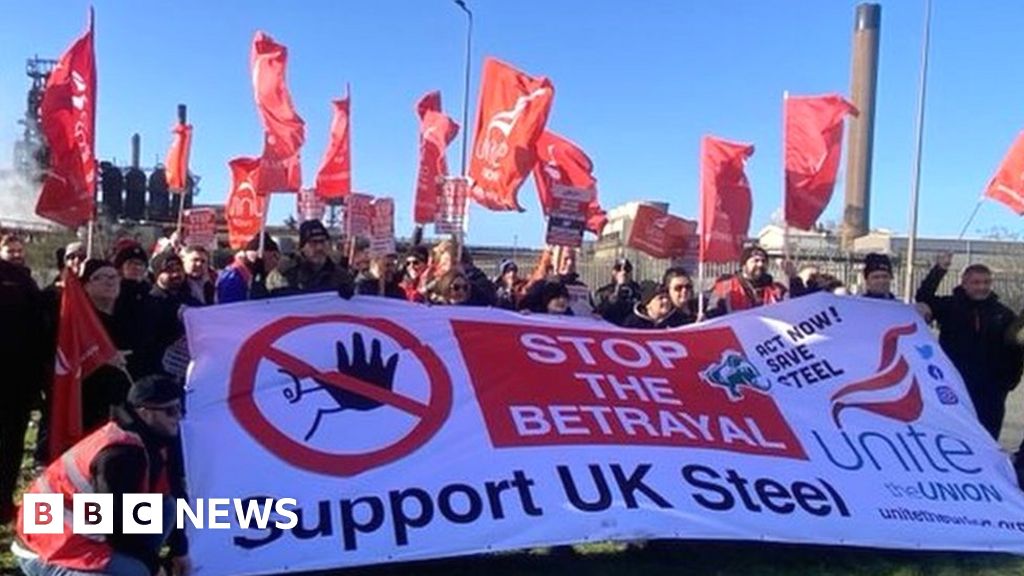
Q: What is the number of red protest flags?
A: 13